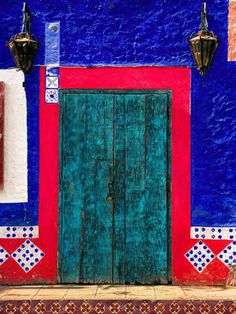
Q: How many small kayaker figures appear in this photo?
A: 0